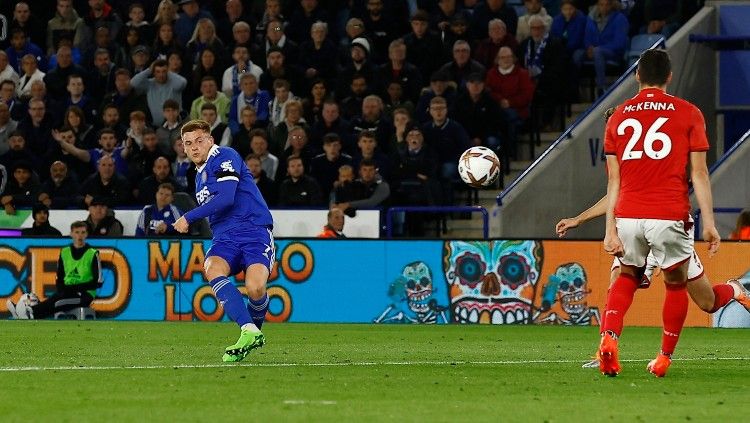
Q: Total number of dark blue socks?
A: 2